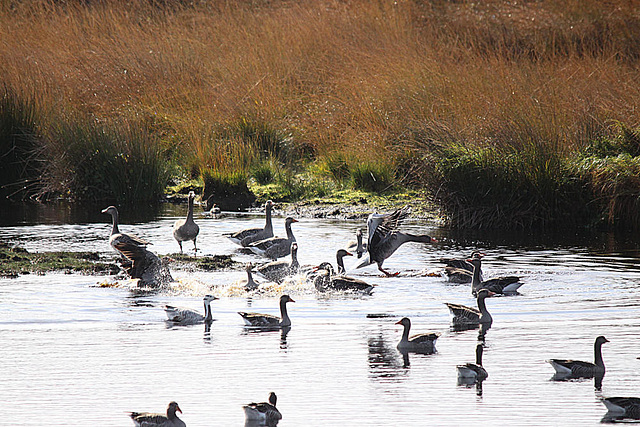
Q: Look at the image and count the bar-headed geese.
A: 1